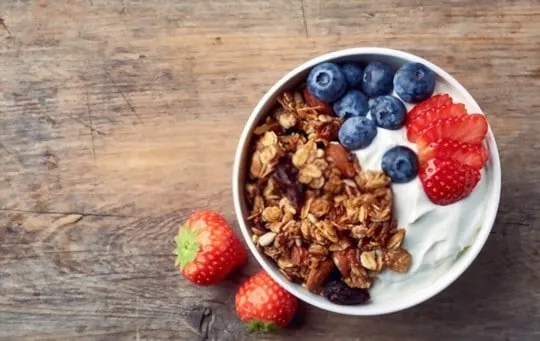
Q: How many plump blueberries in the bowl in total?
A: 8